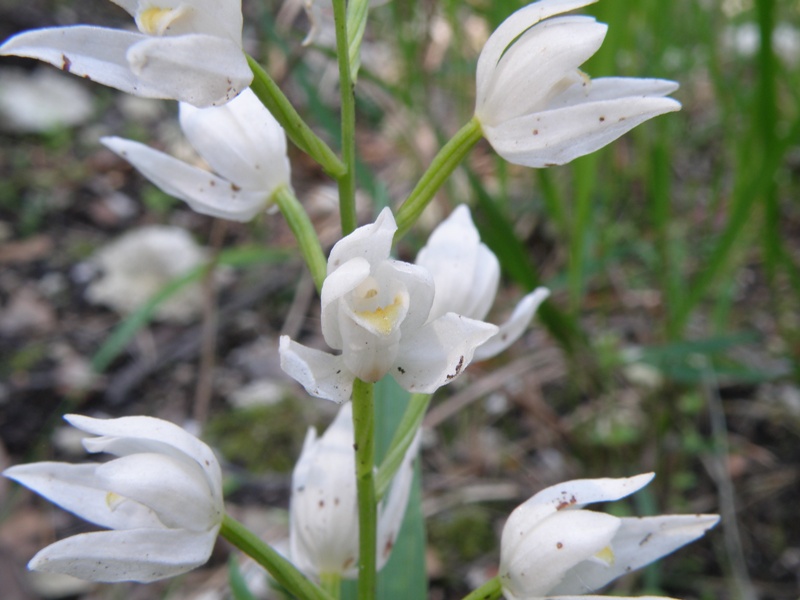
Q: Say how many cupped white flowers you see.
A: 8